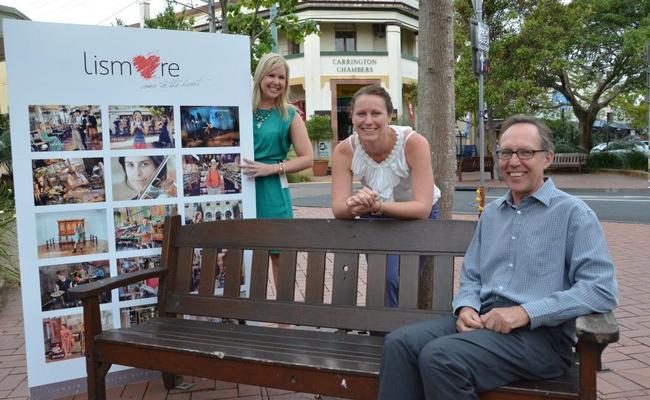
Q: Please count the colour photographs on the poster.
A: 15